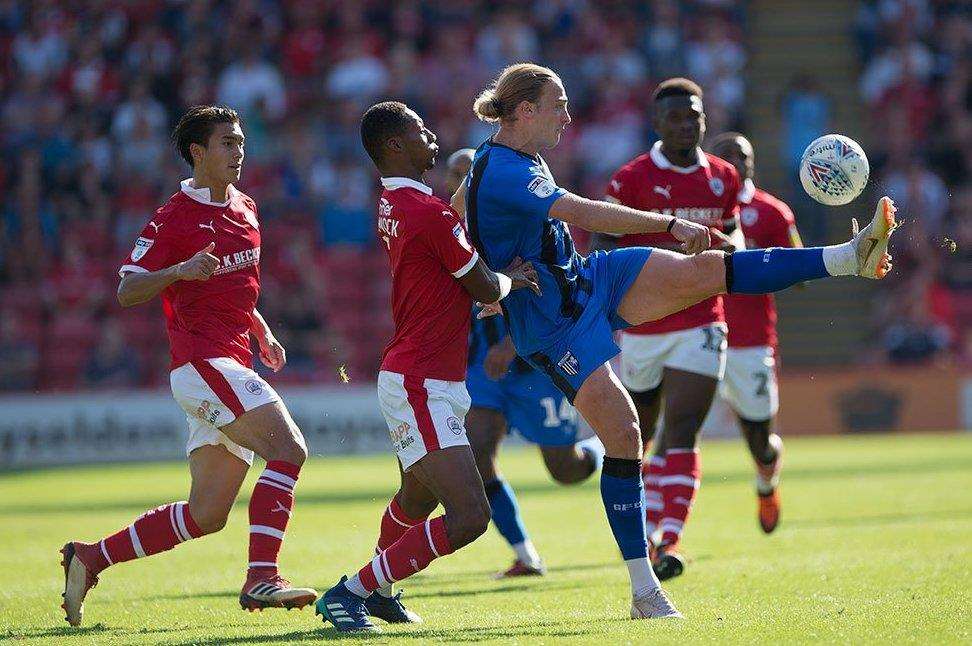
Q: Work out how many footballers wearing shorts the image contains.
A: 6